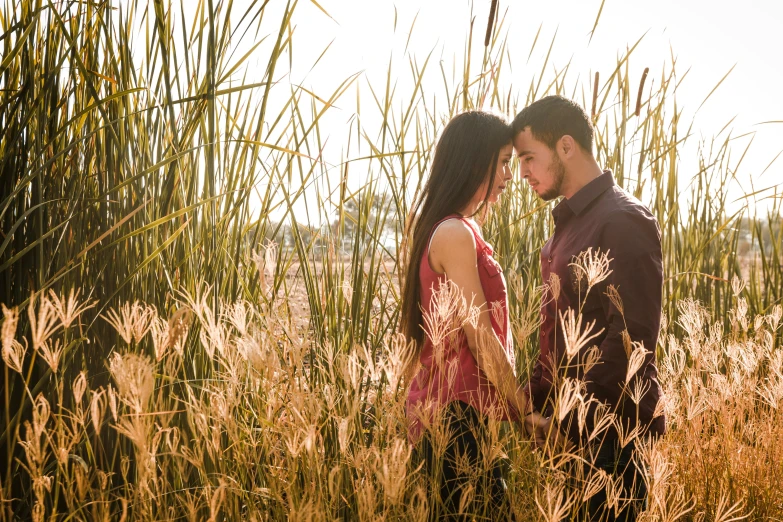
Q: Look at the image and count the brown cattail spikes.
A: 3